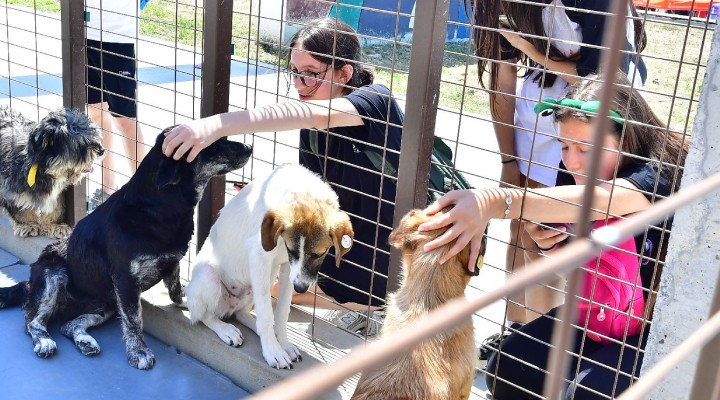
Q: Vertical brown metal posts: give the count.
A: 3